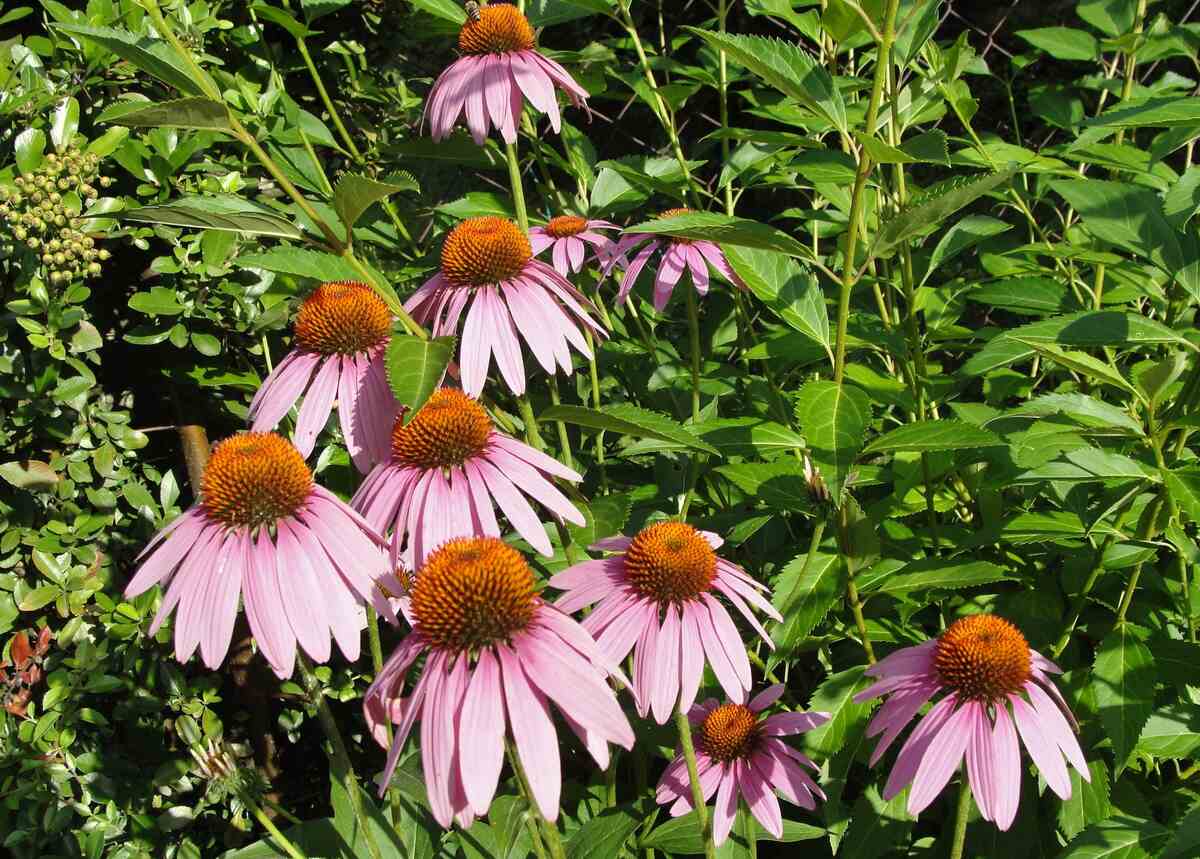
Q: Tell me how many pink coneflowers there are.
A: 11